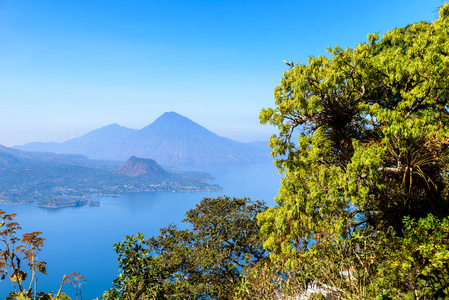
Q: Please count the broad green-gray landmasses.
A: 1